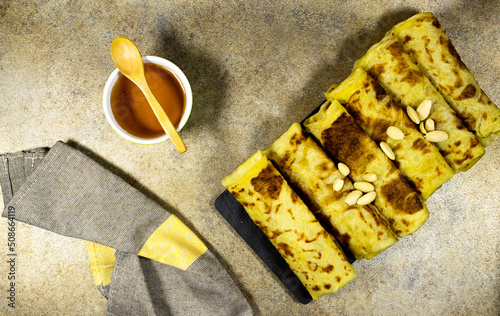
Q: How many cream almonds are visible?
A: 13